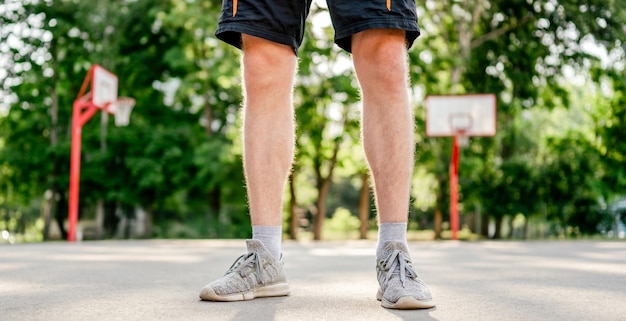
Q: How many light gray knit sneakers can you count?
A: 2